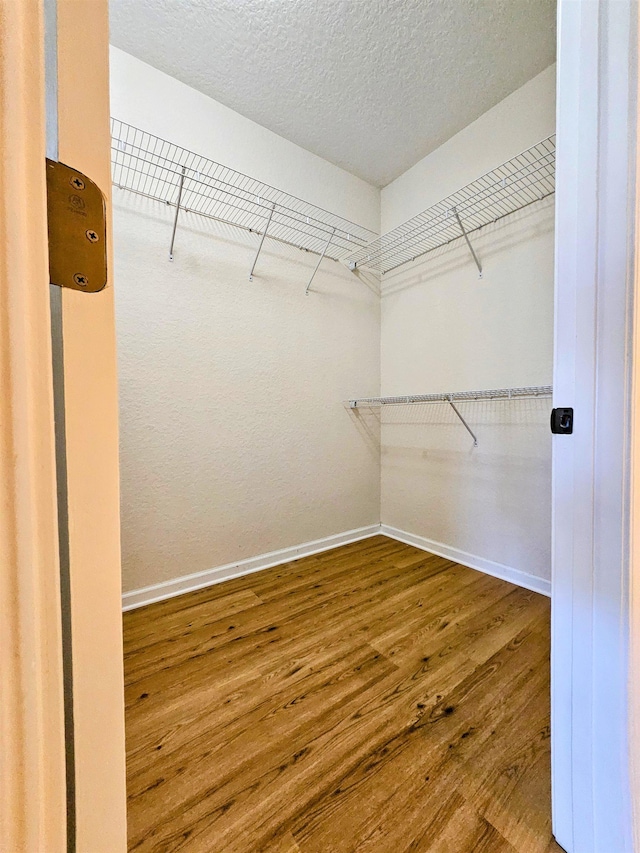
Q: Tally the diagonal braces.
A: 5